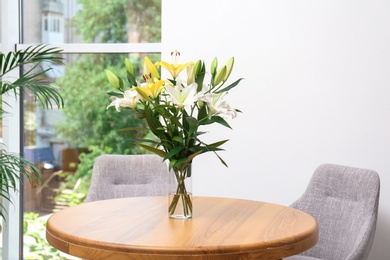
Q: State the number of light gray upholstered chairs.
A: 2